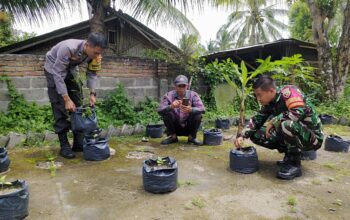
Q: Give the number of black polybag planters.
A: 12